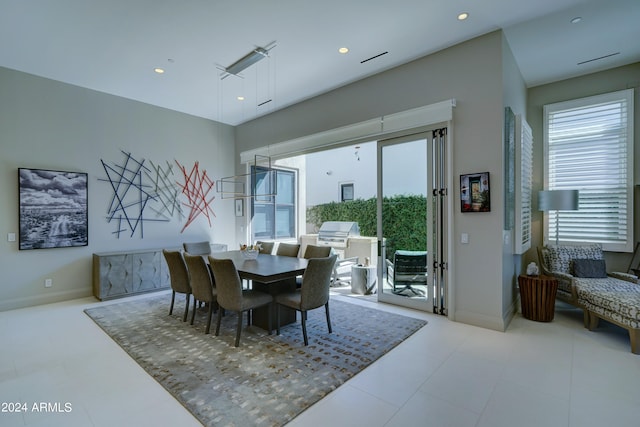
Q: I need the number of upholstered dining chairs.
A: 8